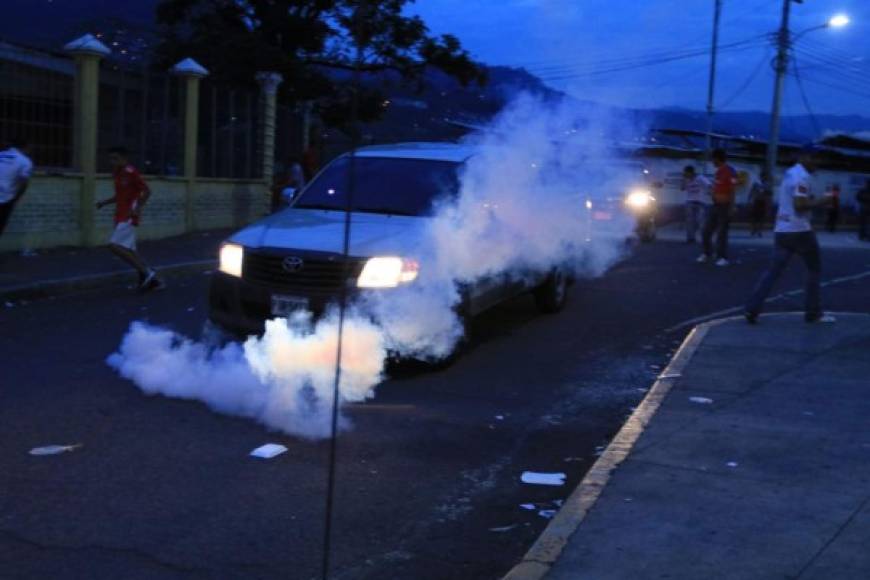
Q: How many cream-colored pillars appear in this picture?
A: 3